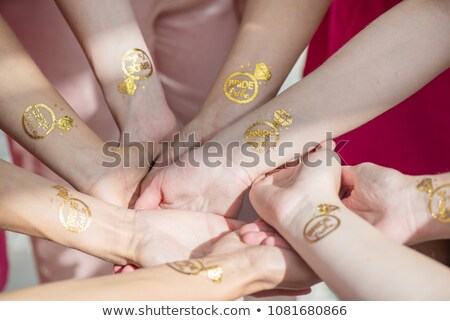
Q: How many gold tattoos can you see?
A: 8